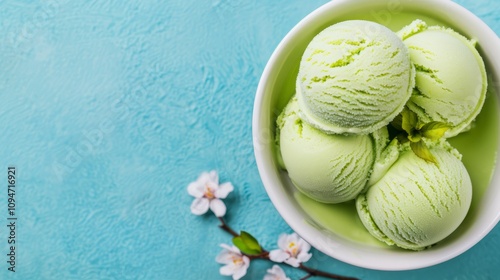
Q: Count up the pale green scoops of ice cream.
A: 4